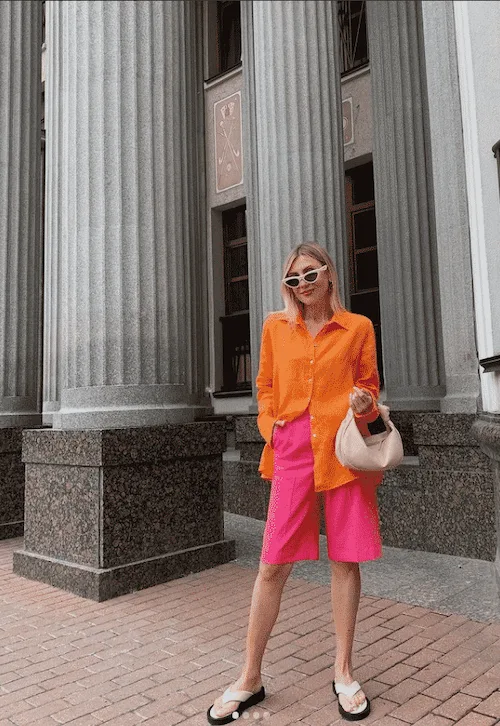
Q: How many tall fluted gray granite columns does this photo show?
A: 4